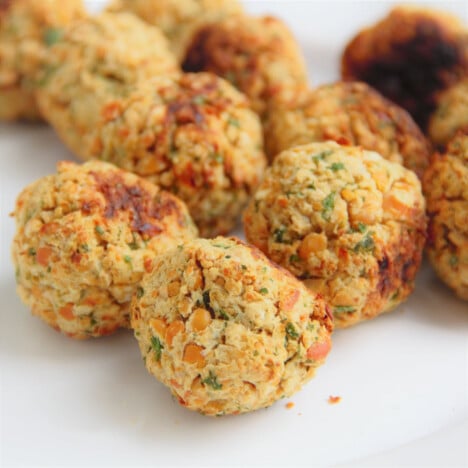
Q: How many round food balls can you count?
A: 12